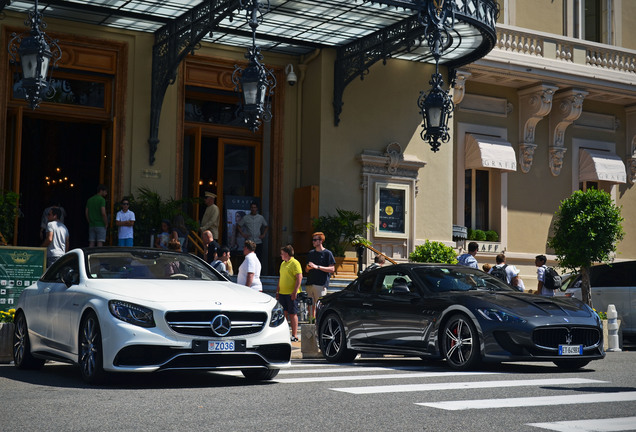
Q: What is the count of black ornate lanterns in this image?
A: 3